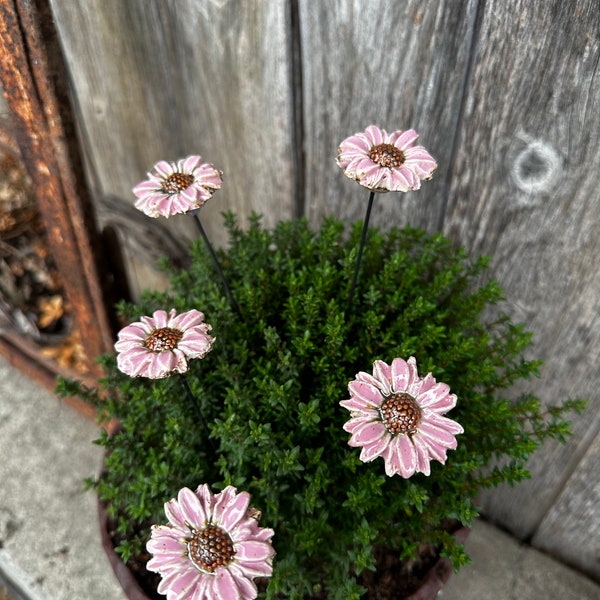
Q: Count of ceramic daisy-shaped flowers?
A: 5